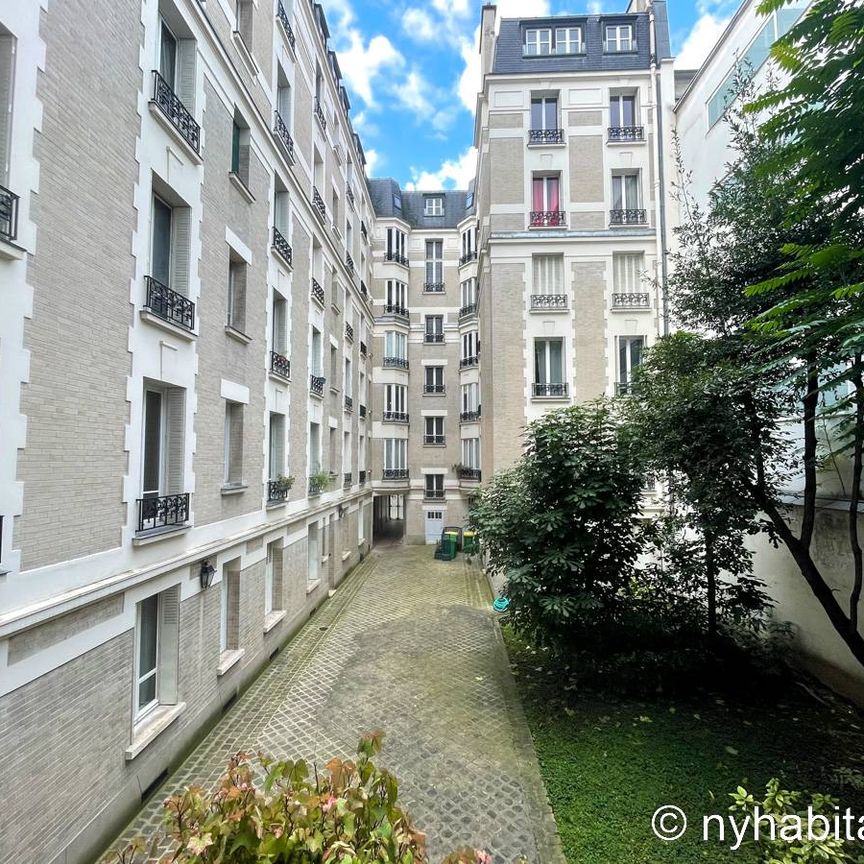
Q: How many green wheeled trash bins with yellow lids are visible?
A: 2